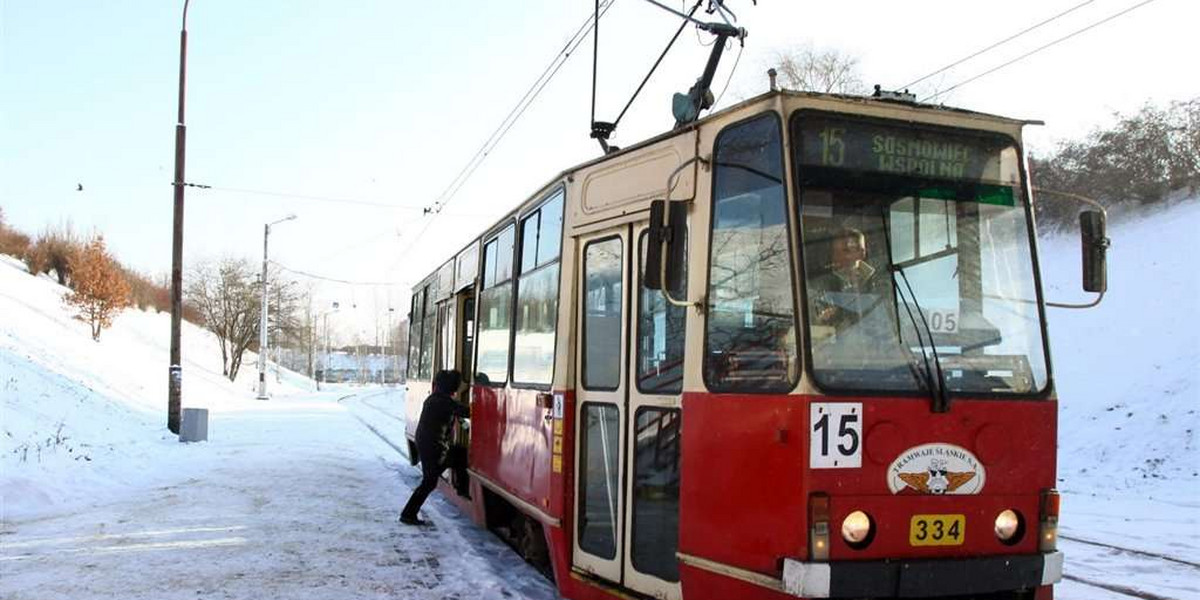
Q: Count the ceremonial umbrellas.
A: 0